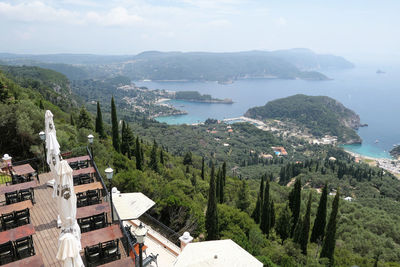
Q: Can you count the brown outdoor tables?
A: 11